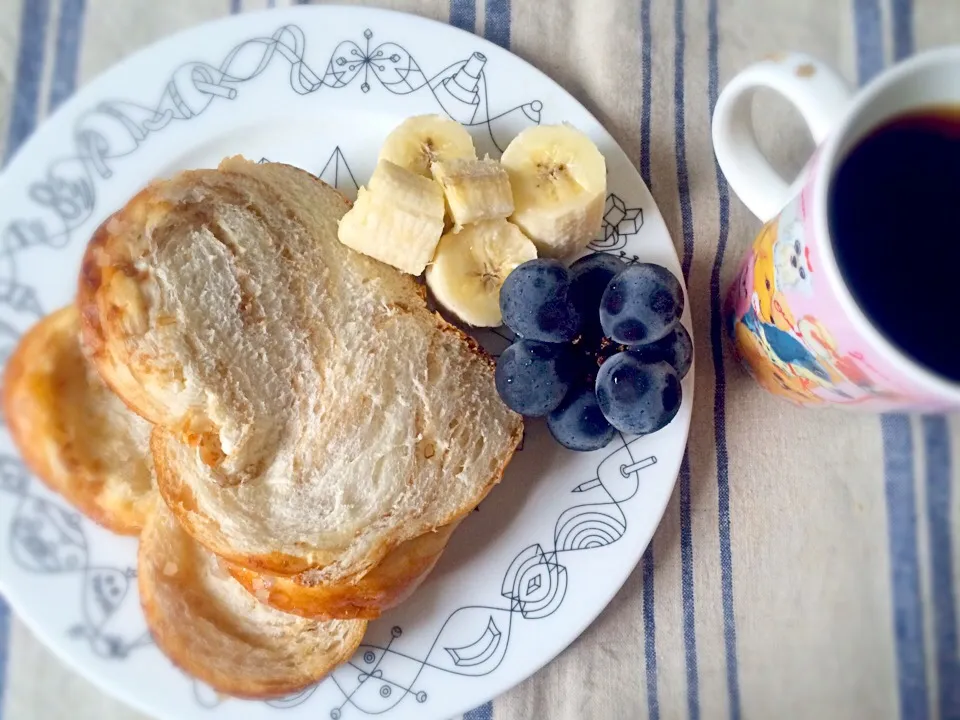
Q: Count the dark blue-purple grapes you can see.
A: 7